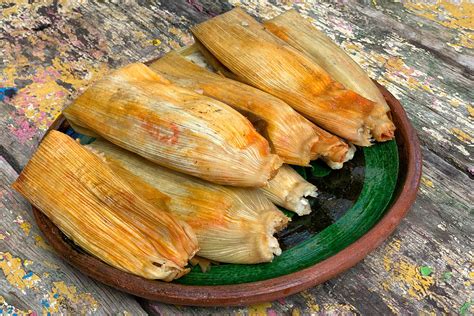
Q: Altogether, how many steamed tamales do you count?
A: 8